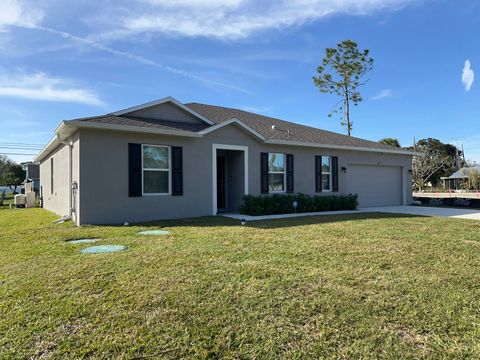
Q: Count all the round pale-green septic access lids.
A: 3